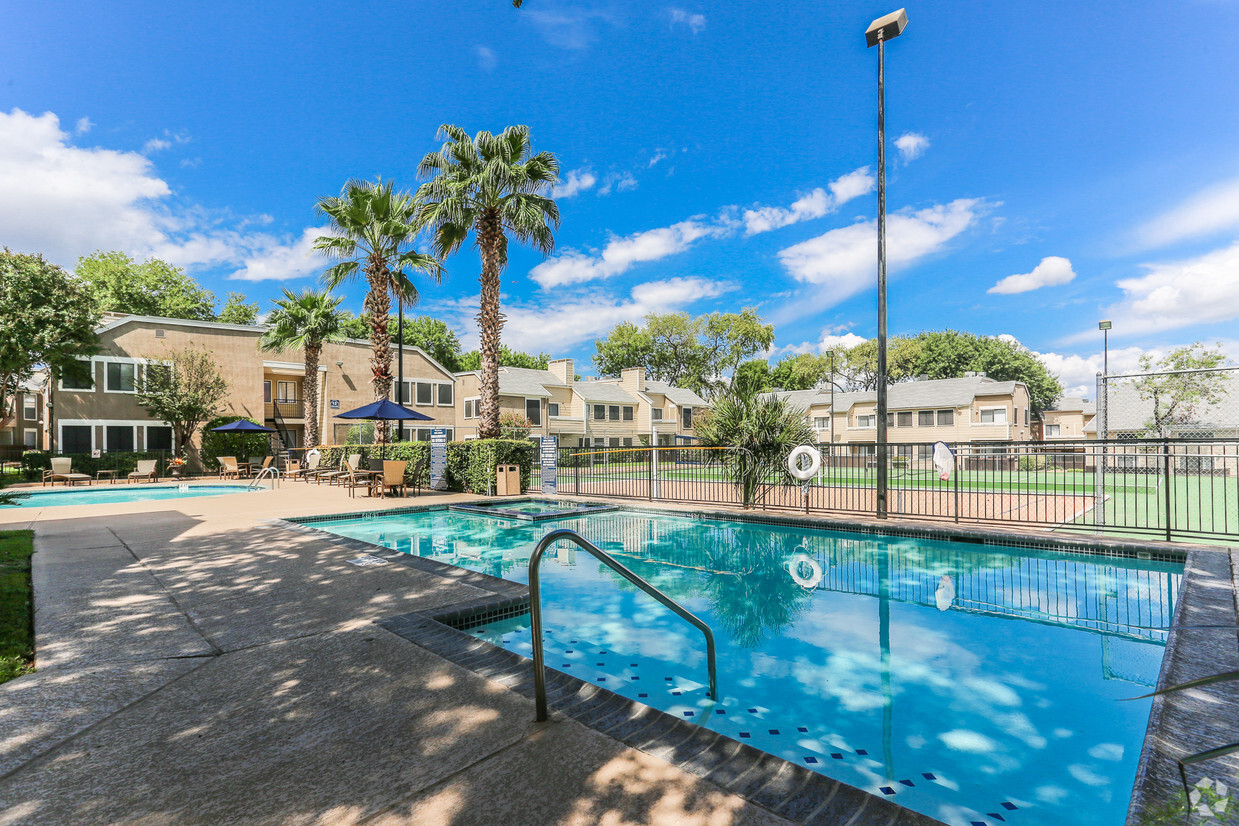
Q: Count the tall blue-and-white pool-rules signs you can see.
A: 2